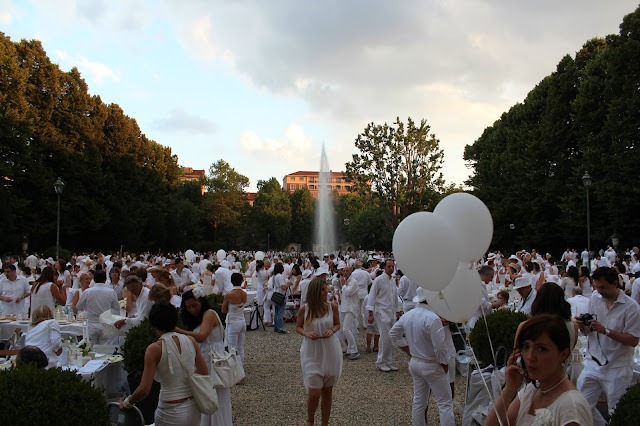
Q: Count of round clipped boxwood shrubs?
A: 5